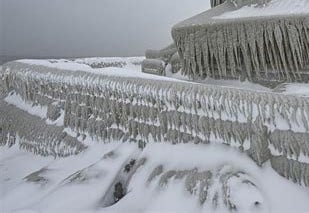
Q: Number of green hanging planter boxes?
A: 0